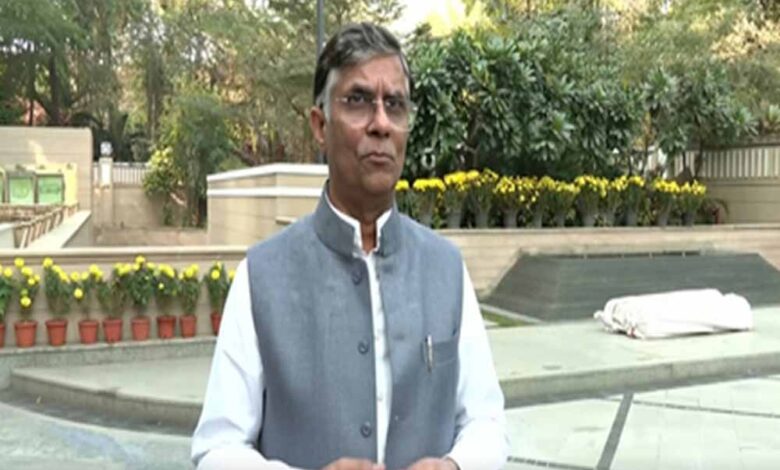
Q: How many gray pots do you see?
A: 11